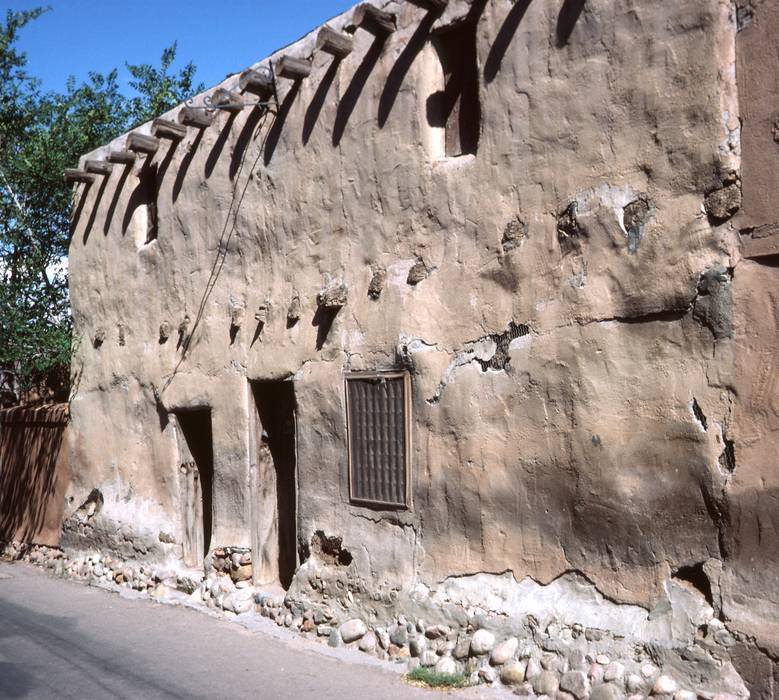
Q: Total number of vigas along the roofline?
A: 12